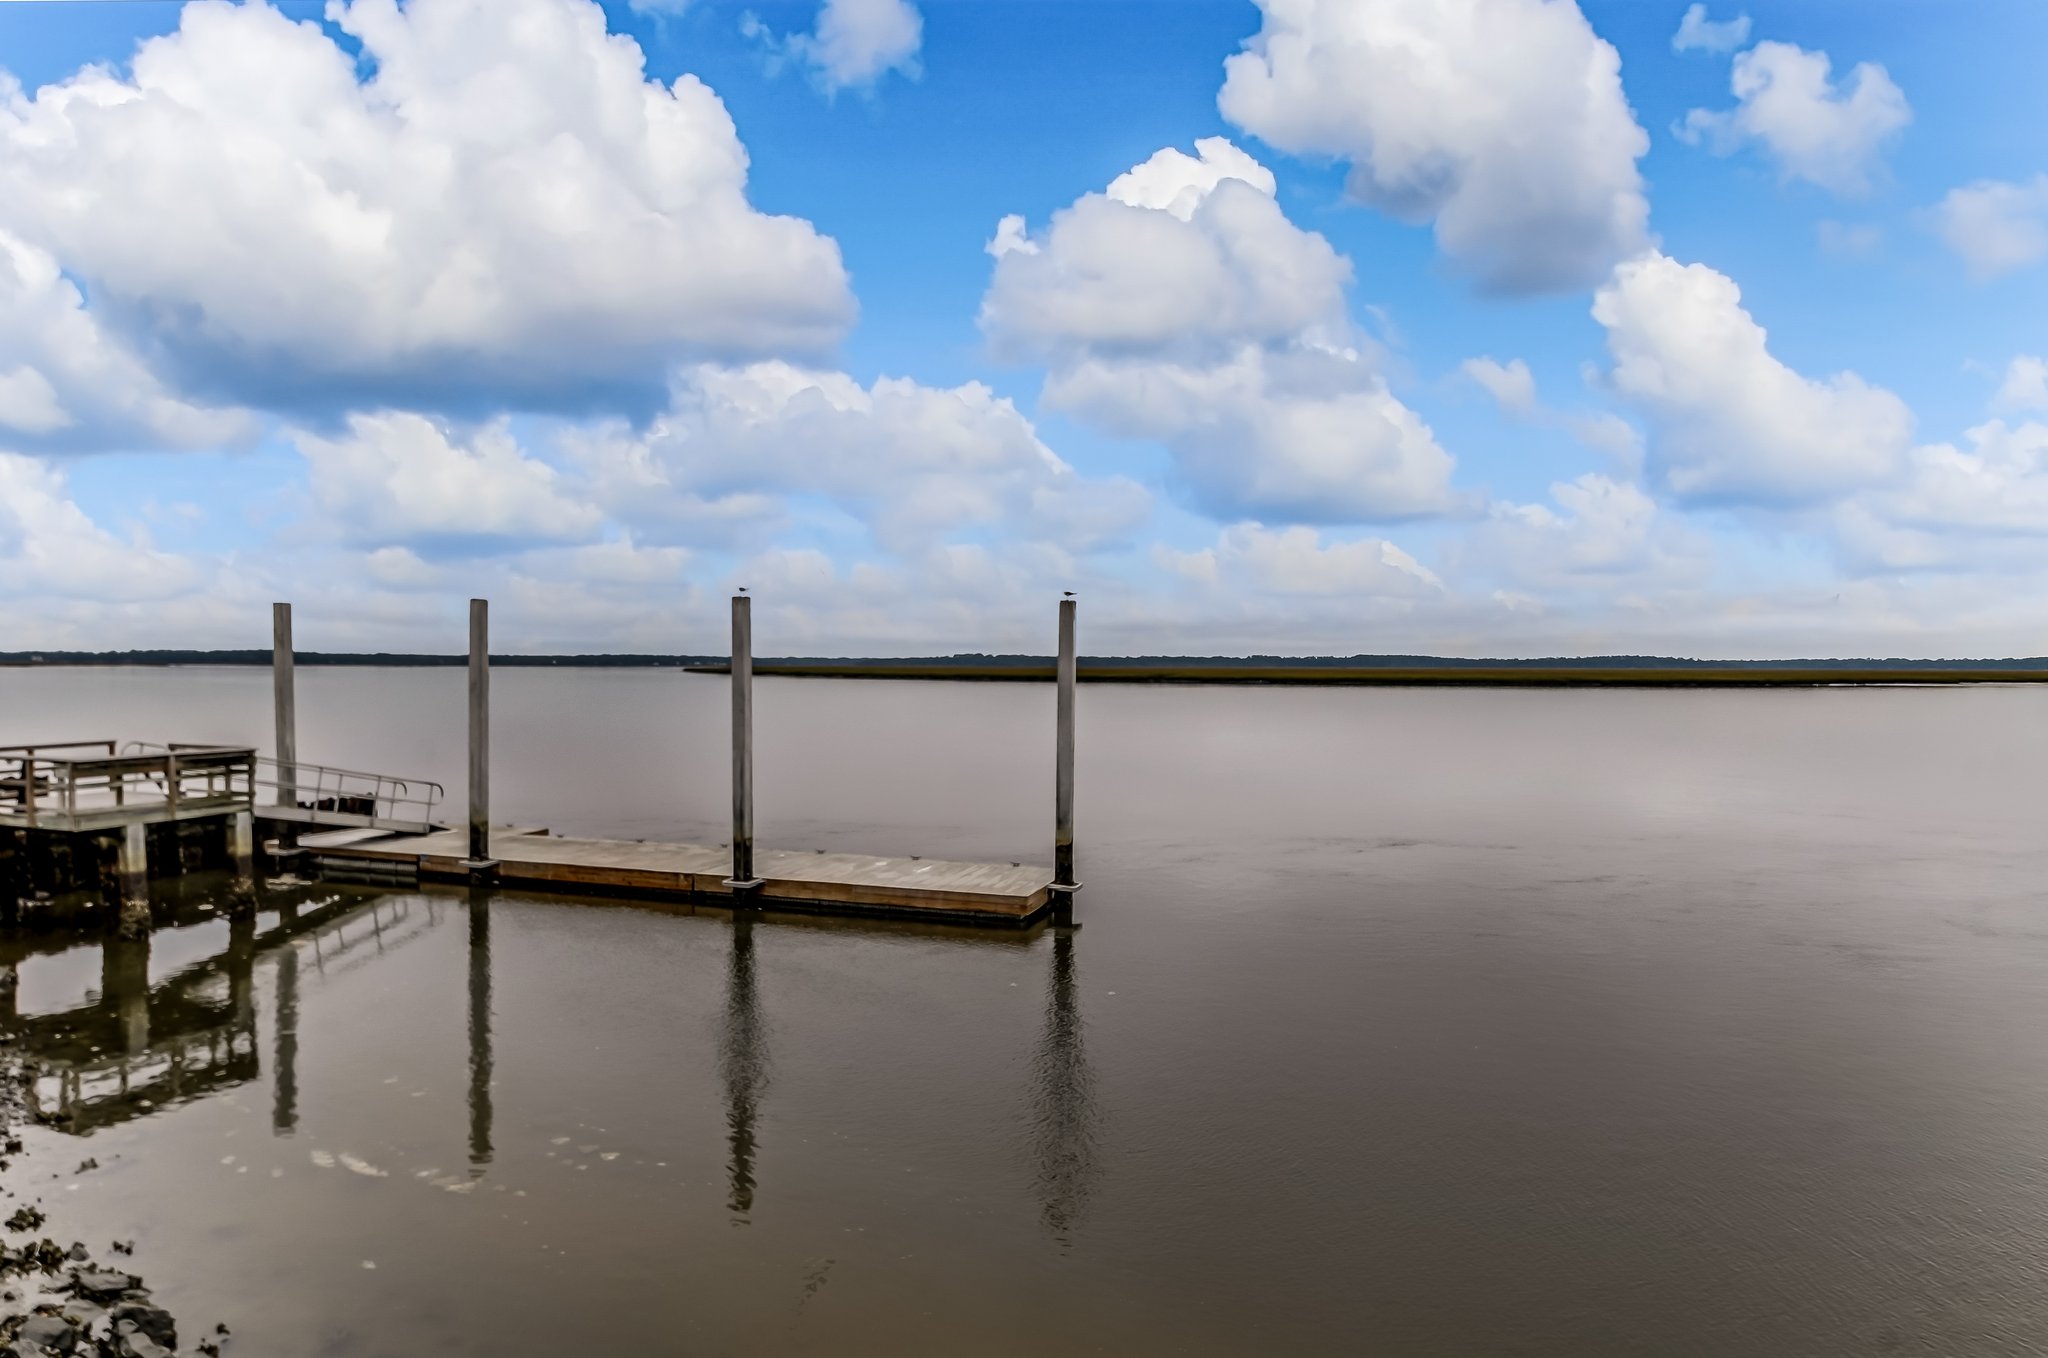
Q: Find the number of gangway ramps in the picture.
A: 1